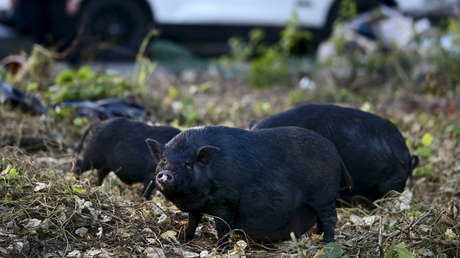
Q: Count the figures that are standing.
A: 3